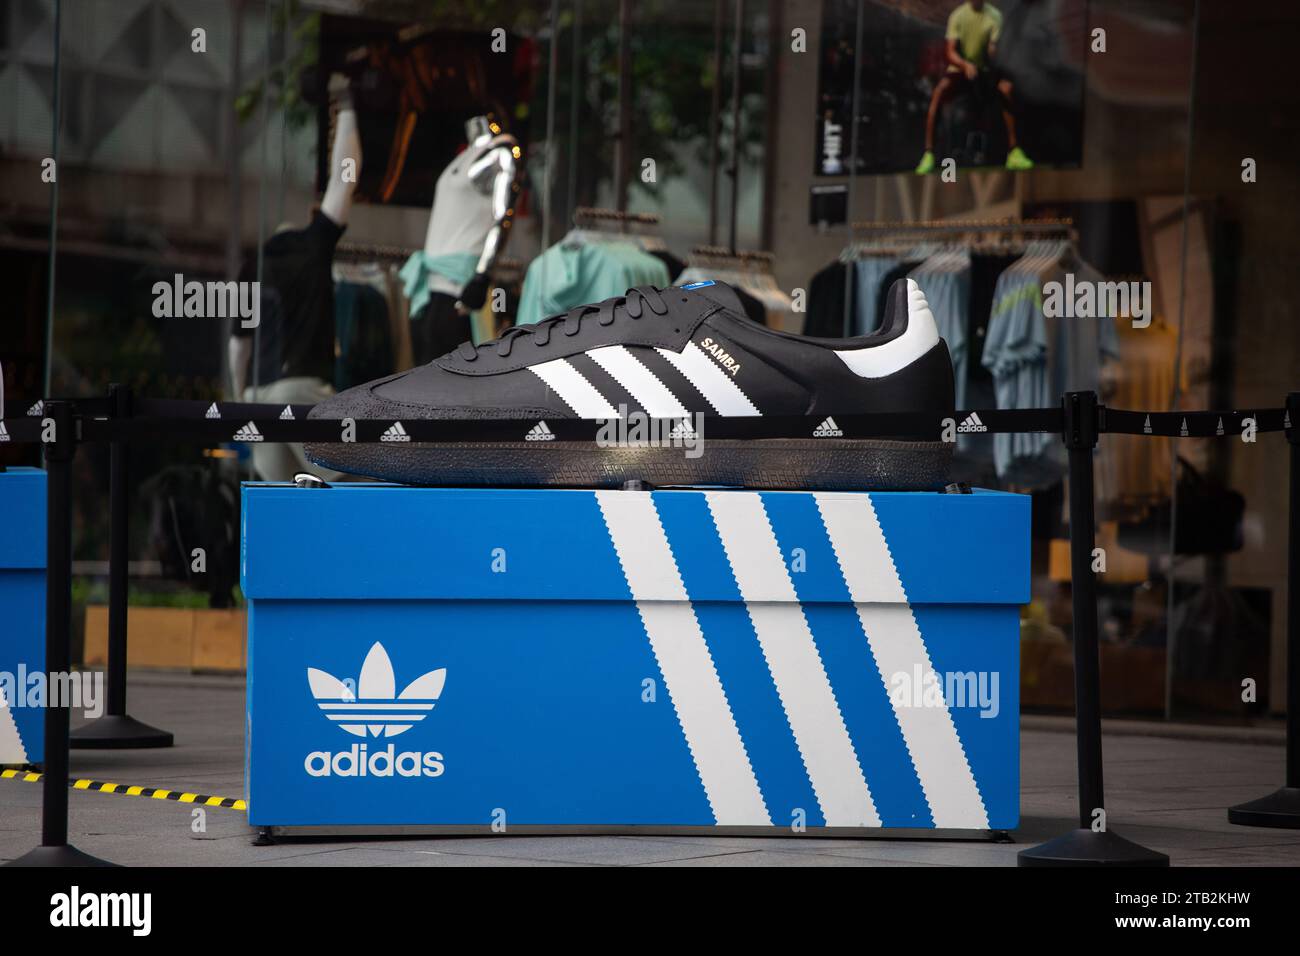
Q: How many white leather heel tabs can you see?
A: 1